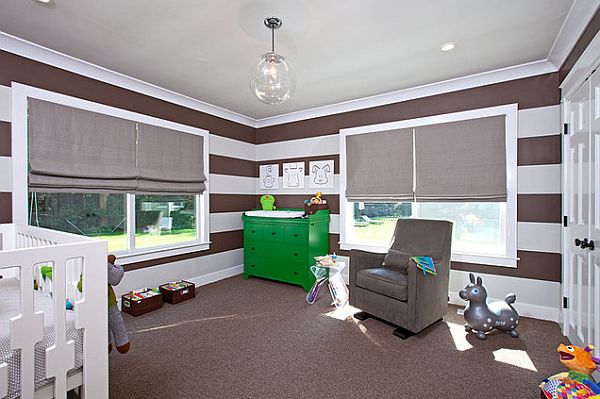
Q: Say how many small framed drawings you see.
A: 3